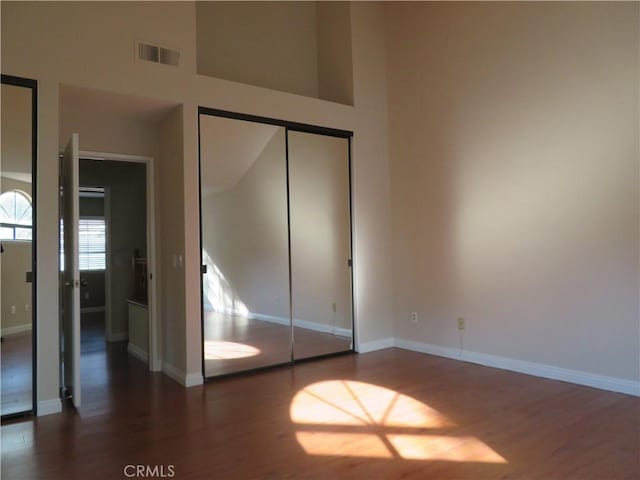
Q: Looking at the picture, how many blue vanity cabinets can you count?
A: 0